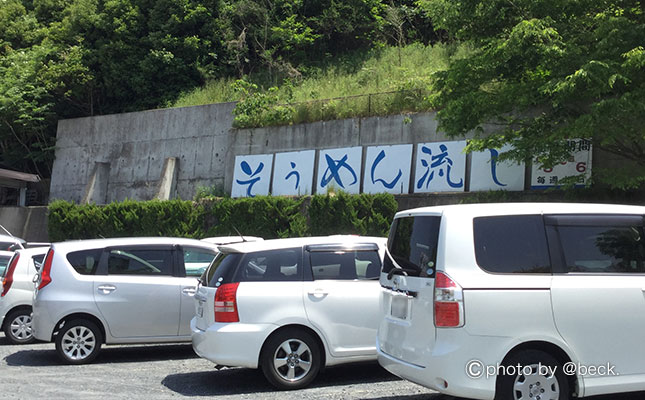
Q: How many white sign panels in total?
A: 7